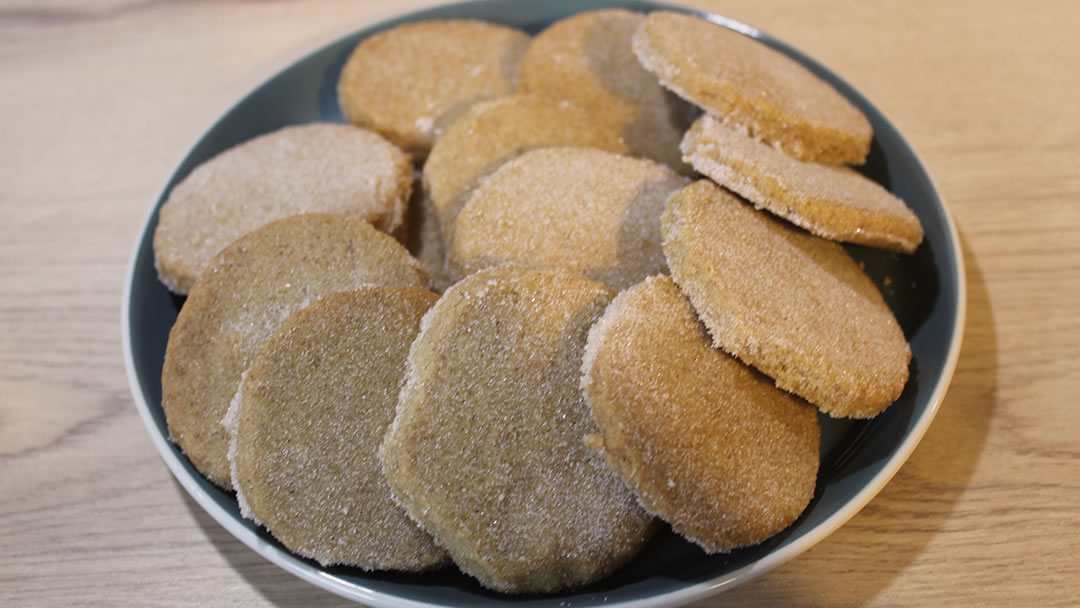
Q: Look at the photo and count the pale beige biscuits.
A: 12